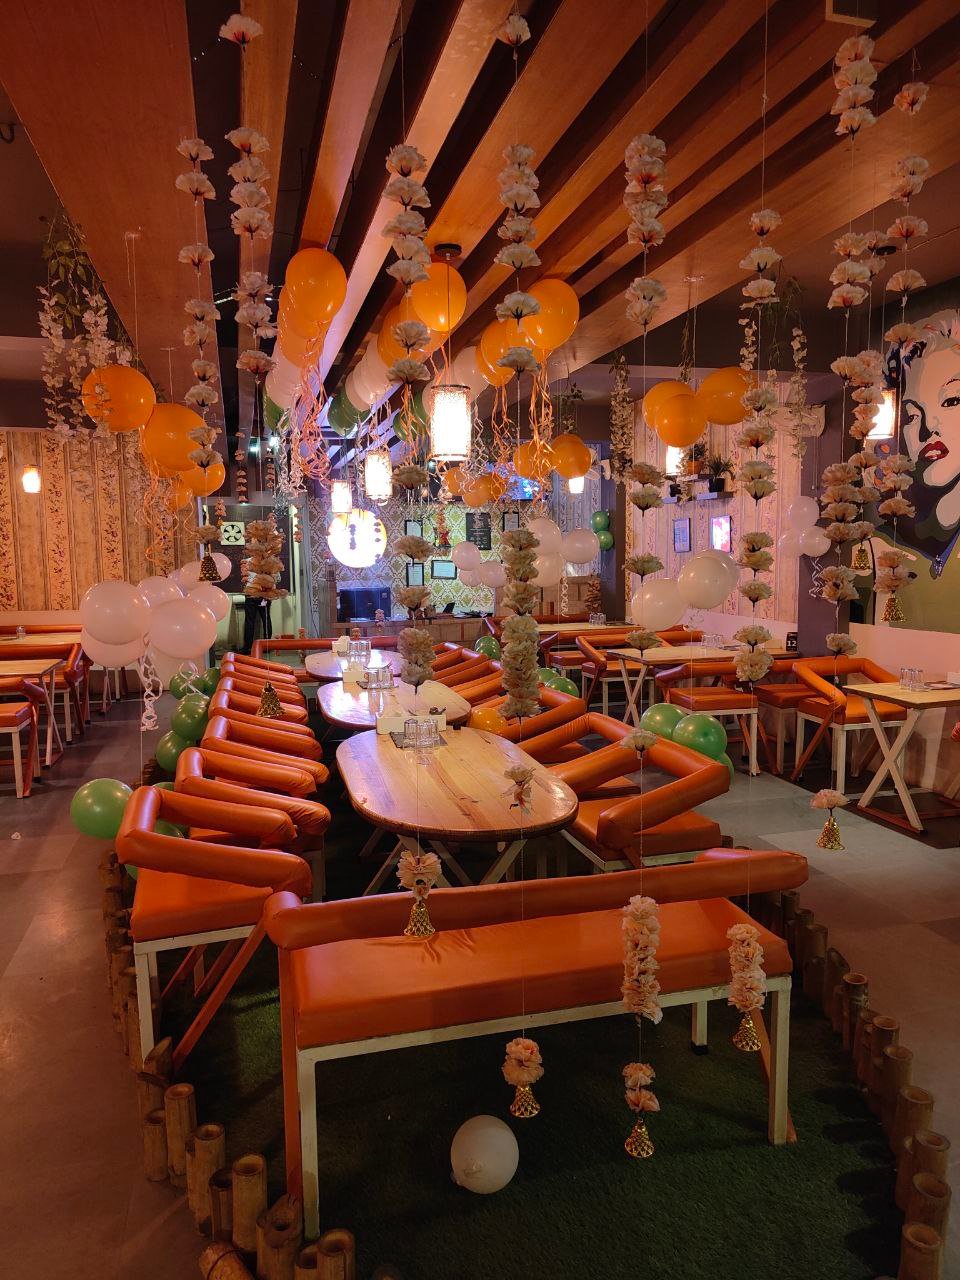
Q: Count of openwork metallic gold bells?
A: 9